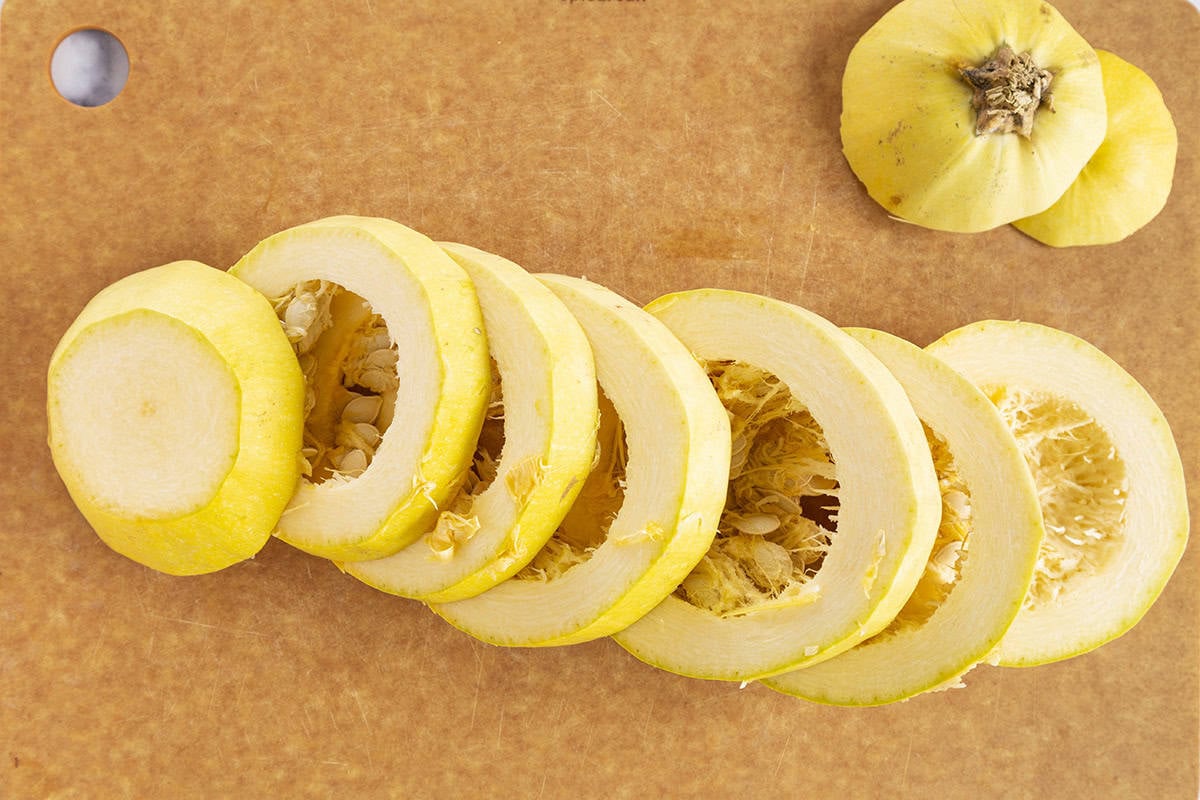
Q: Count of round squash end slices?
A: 2